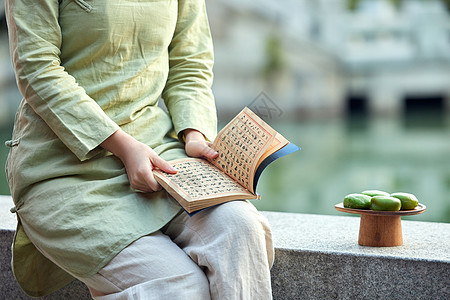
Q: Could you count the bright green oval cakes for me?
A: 4